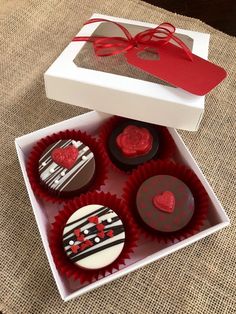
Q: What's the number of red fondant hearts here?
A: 2